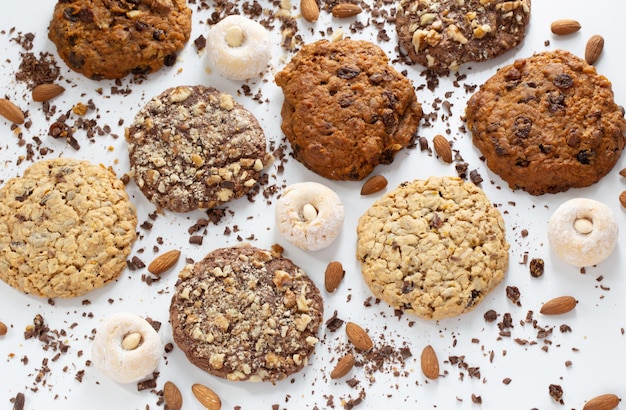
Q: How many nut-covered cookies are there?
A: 3